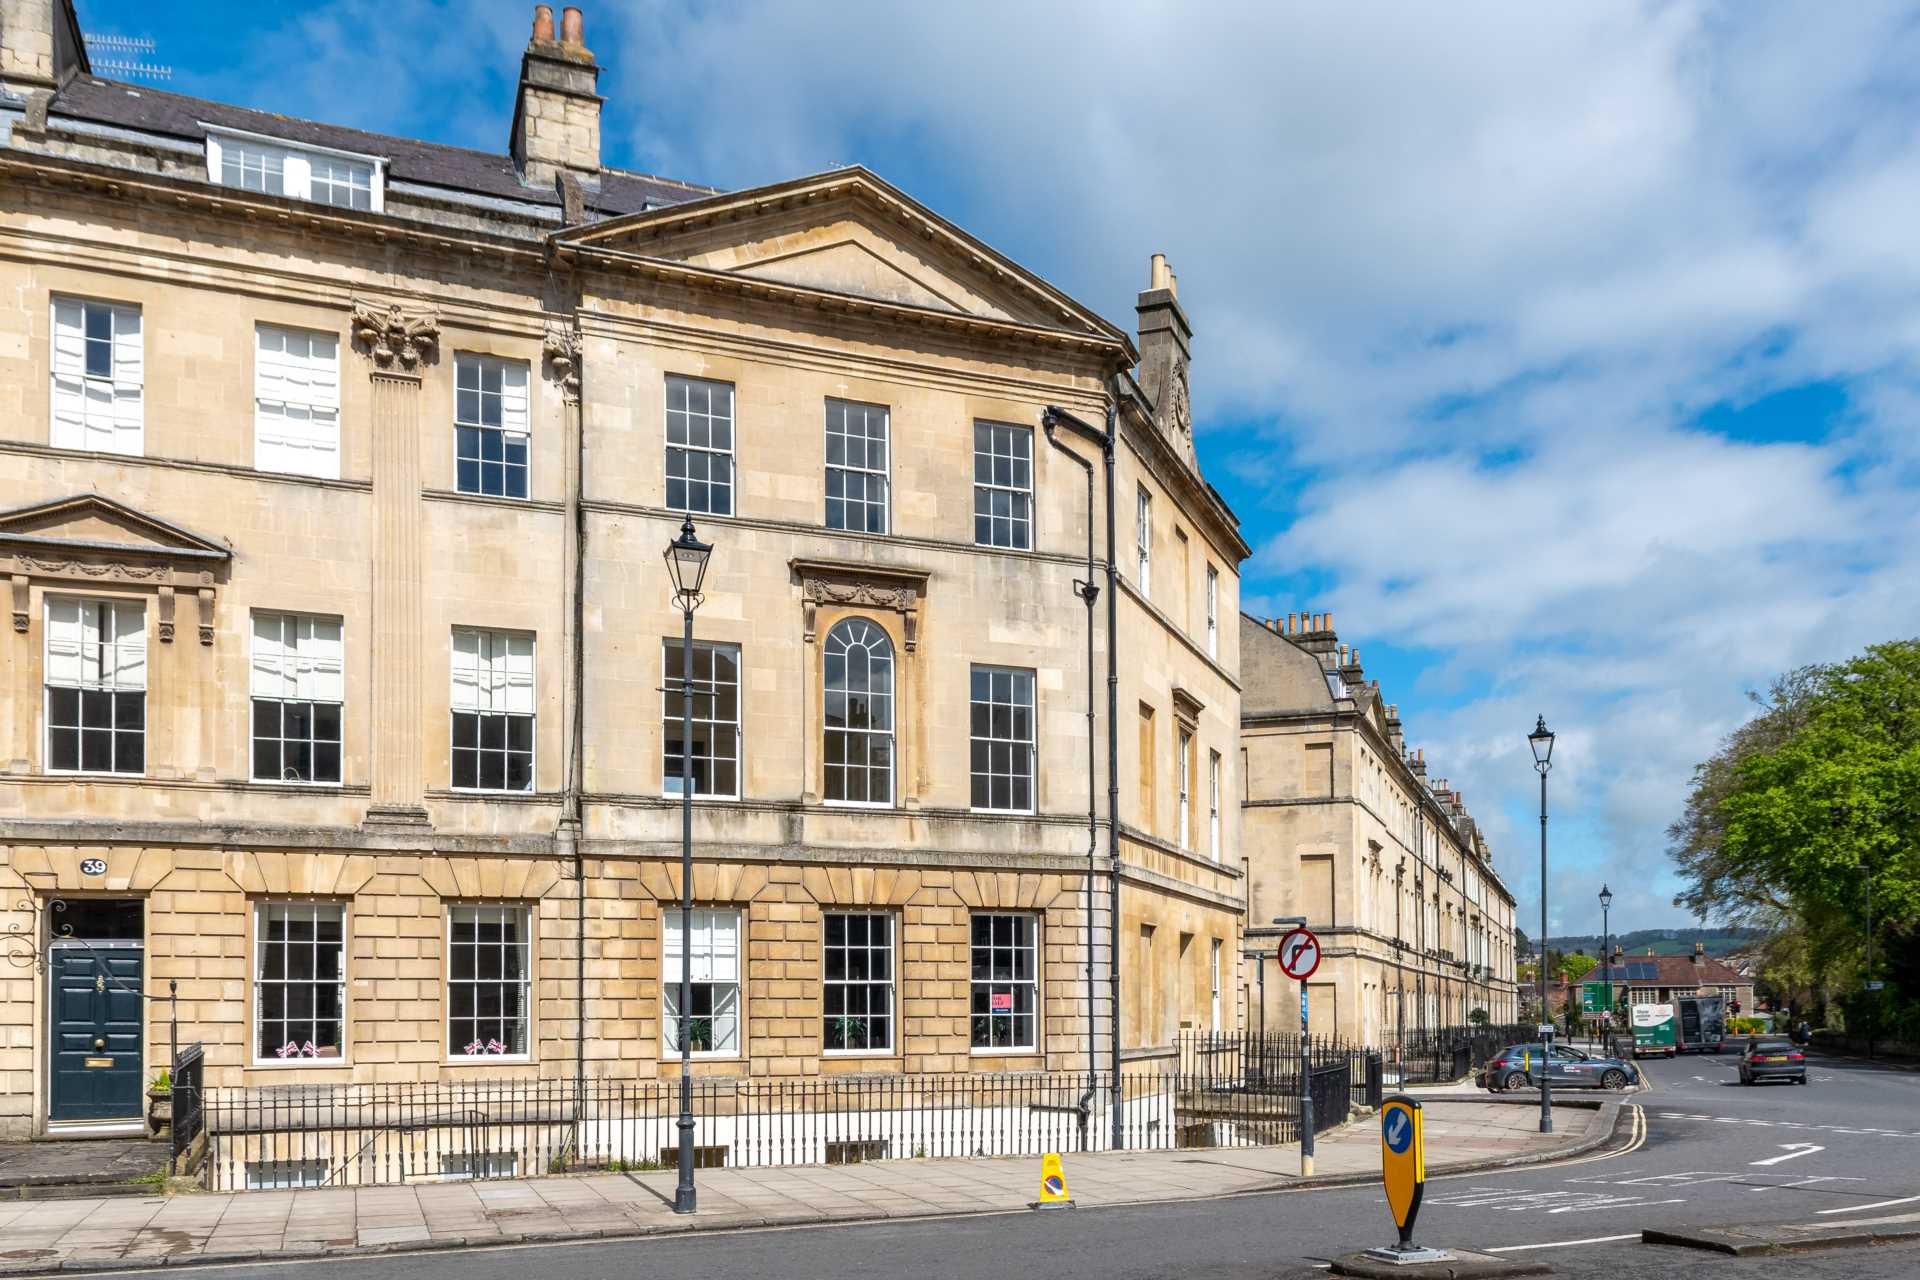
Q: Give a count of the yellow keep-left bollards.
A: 1